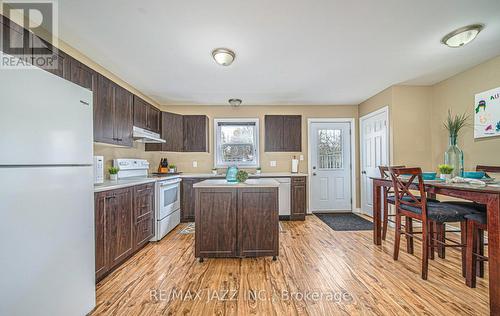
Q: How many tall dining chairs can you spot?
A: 4